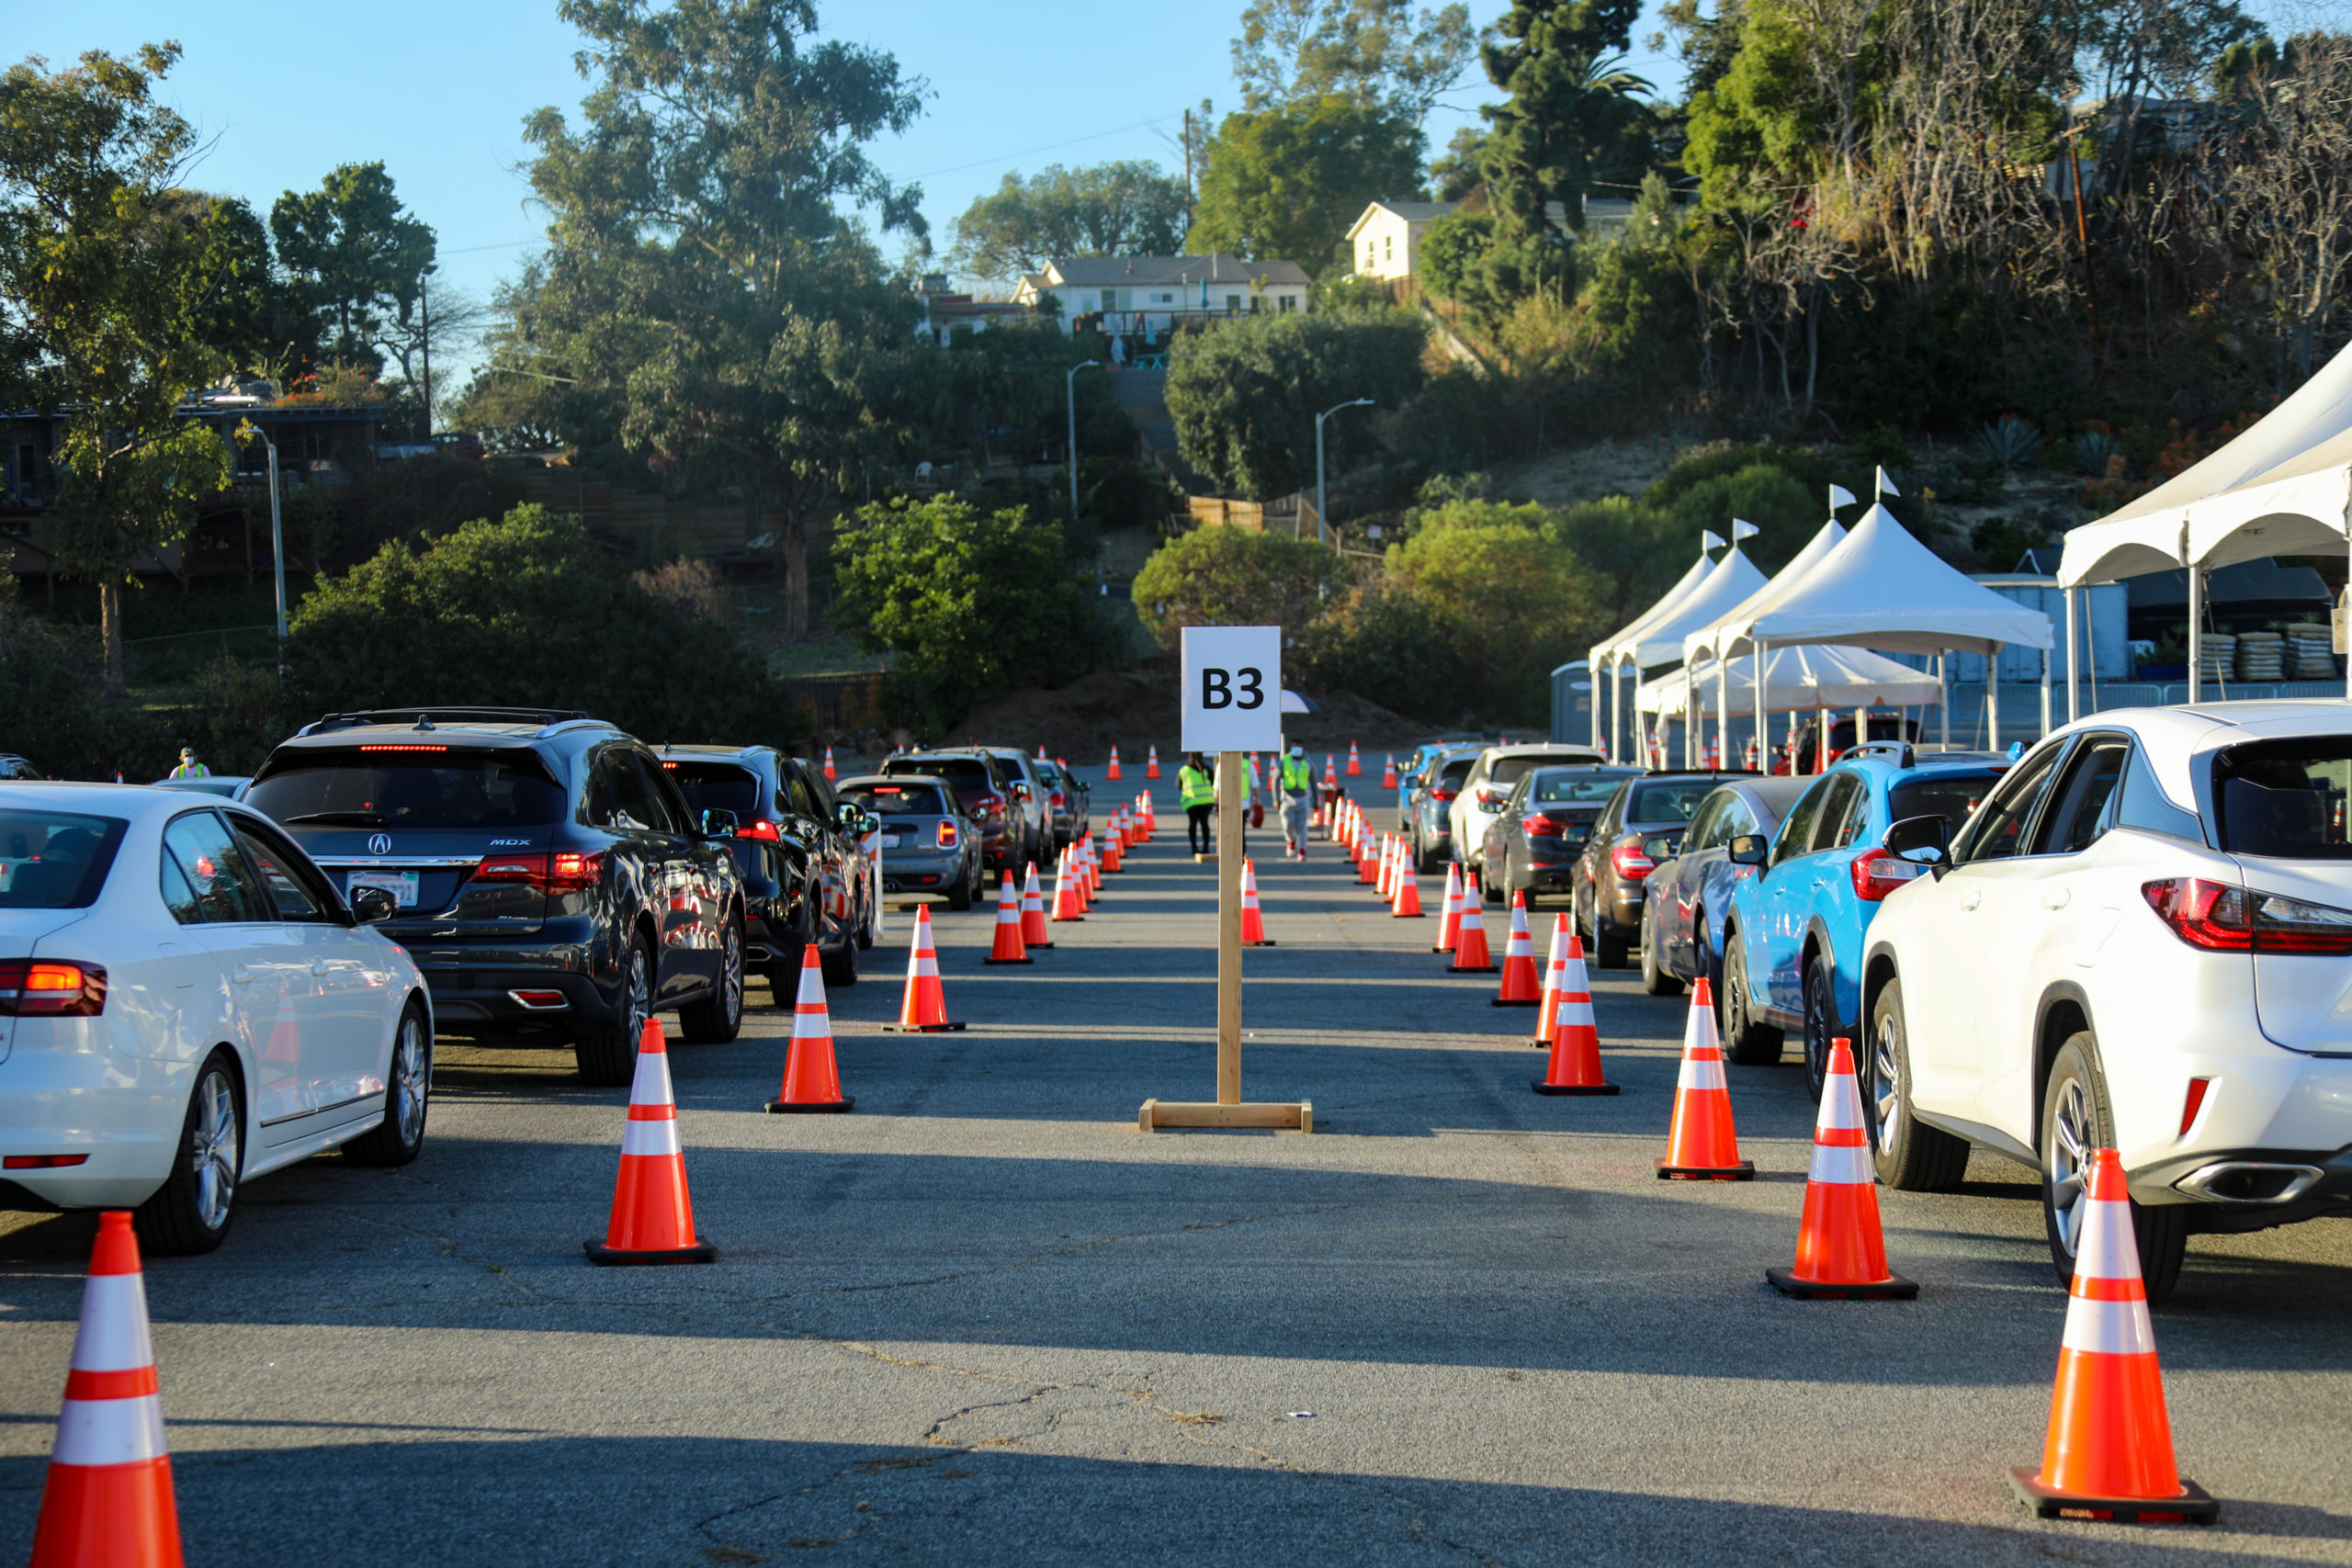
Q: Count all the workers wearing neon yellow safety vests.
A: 4